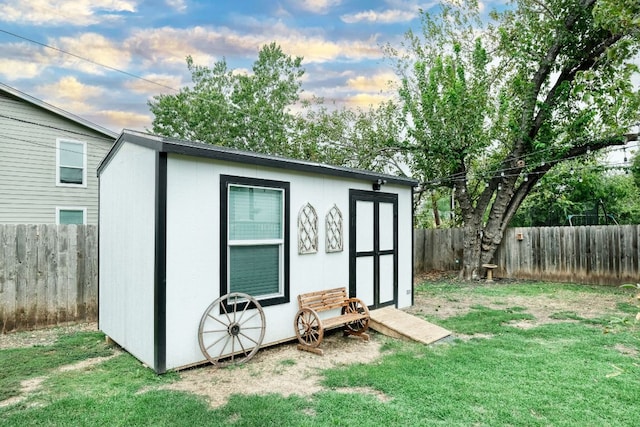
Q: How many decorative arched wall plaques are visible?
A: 2